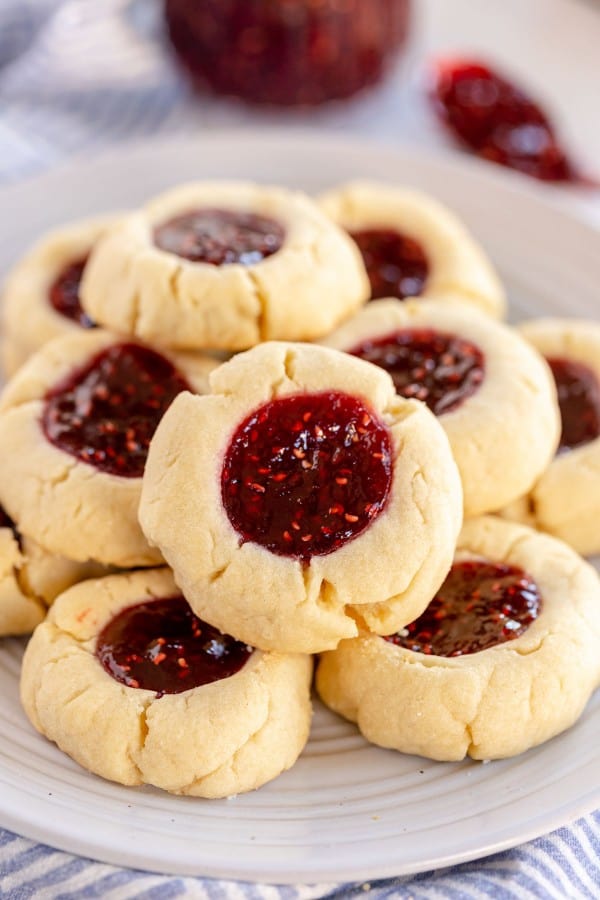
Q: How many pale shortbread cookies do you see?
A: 10